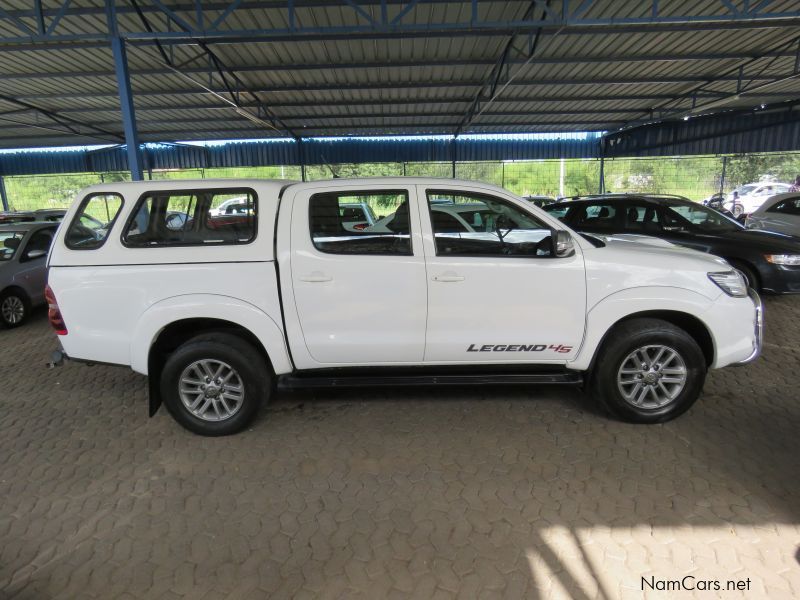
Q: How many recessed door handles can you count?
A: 2